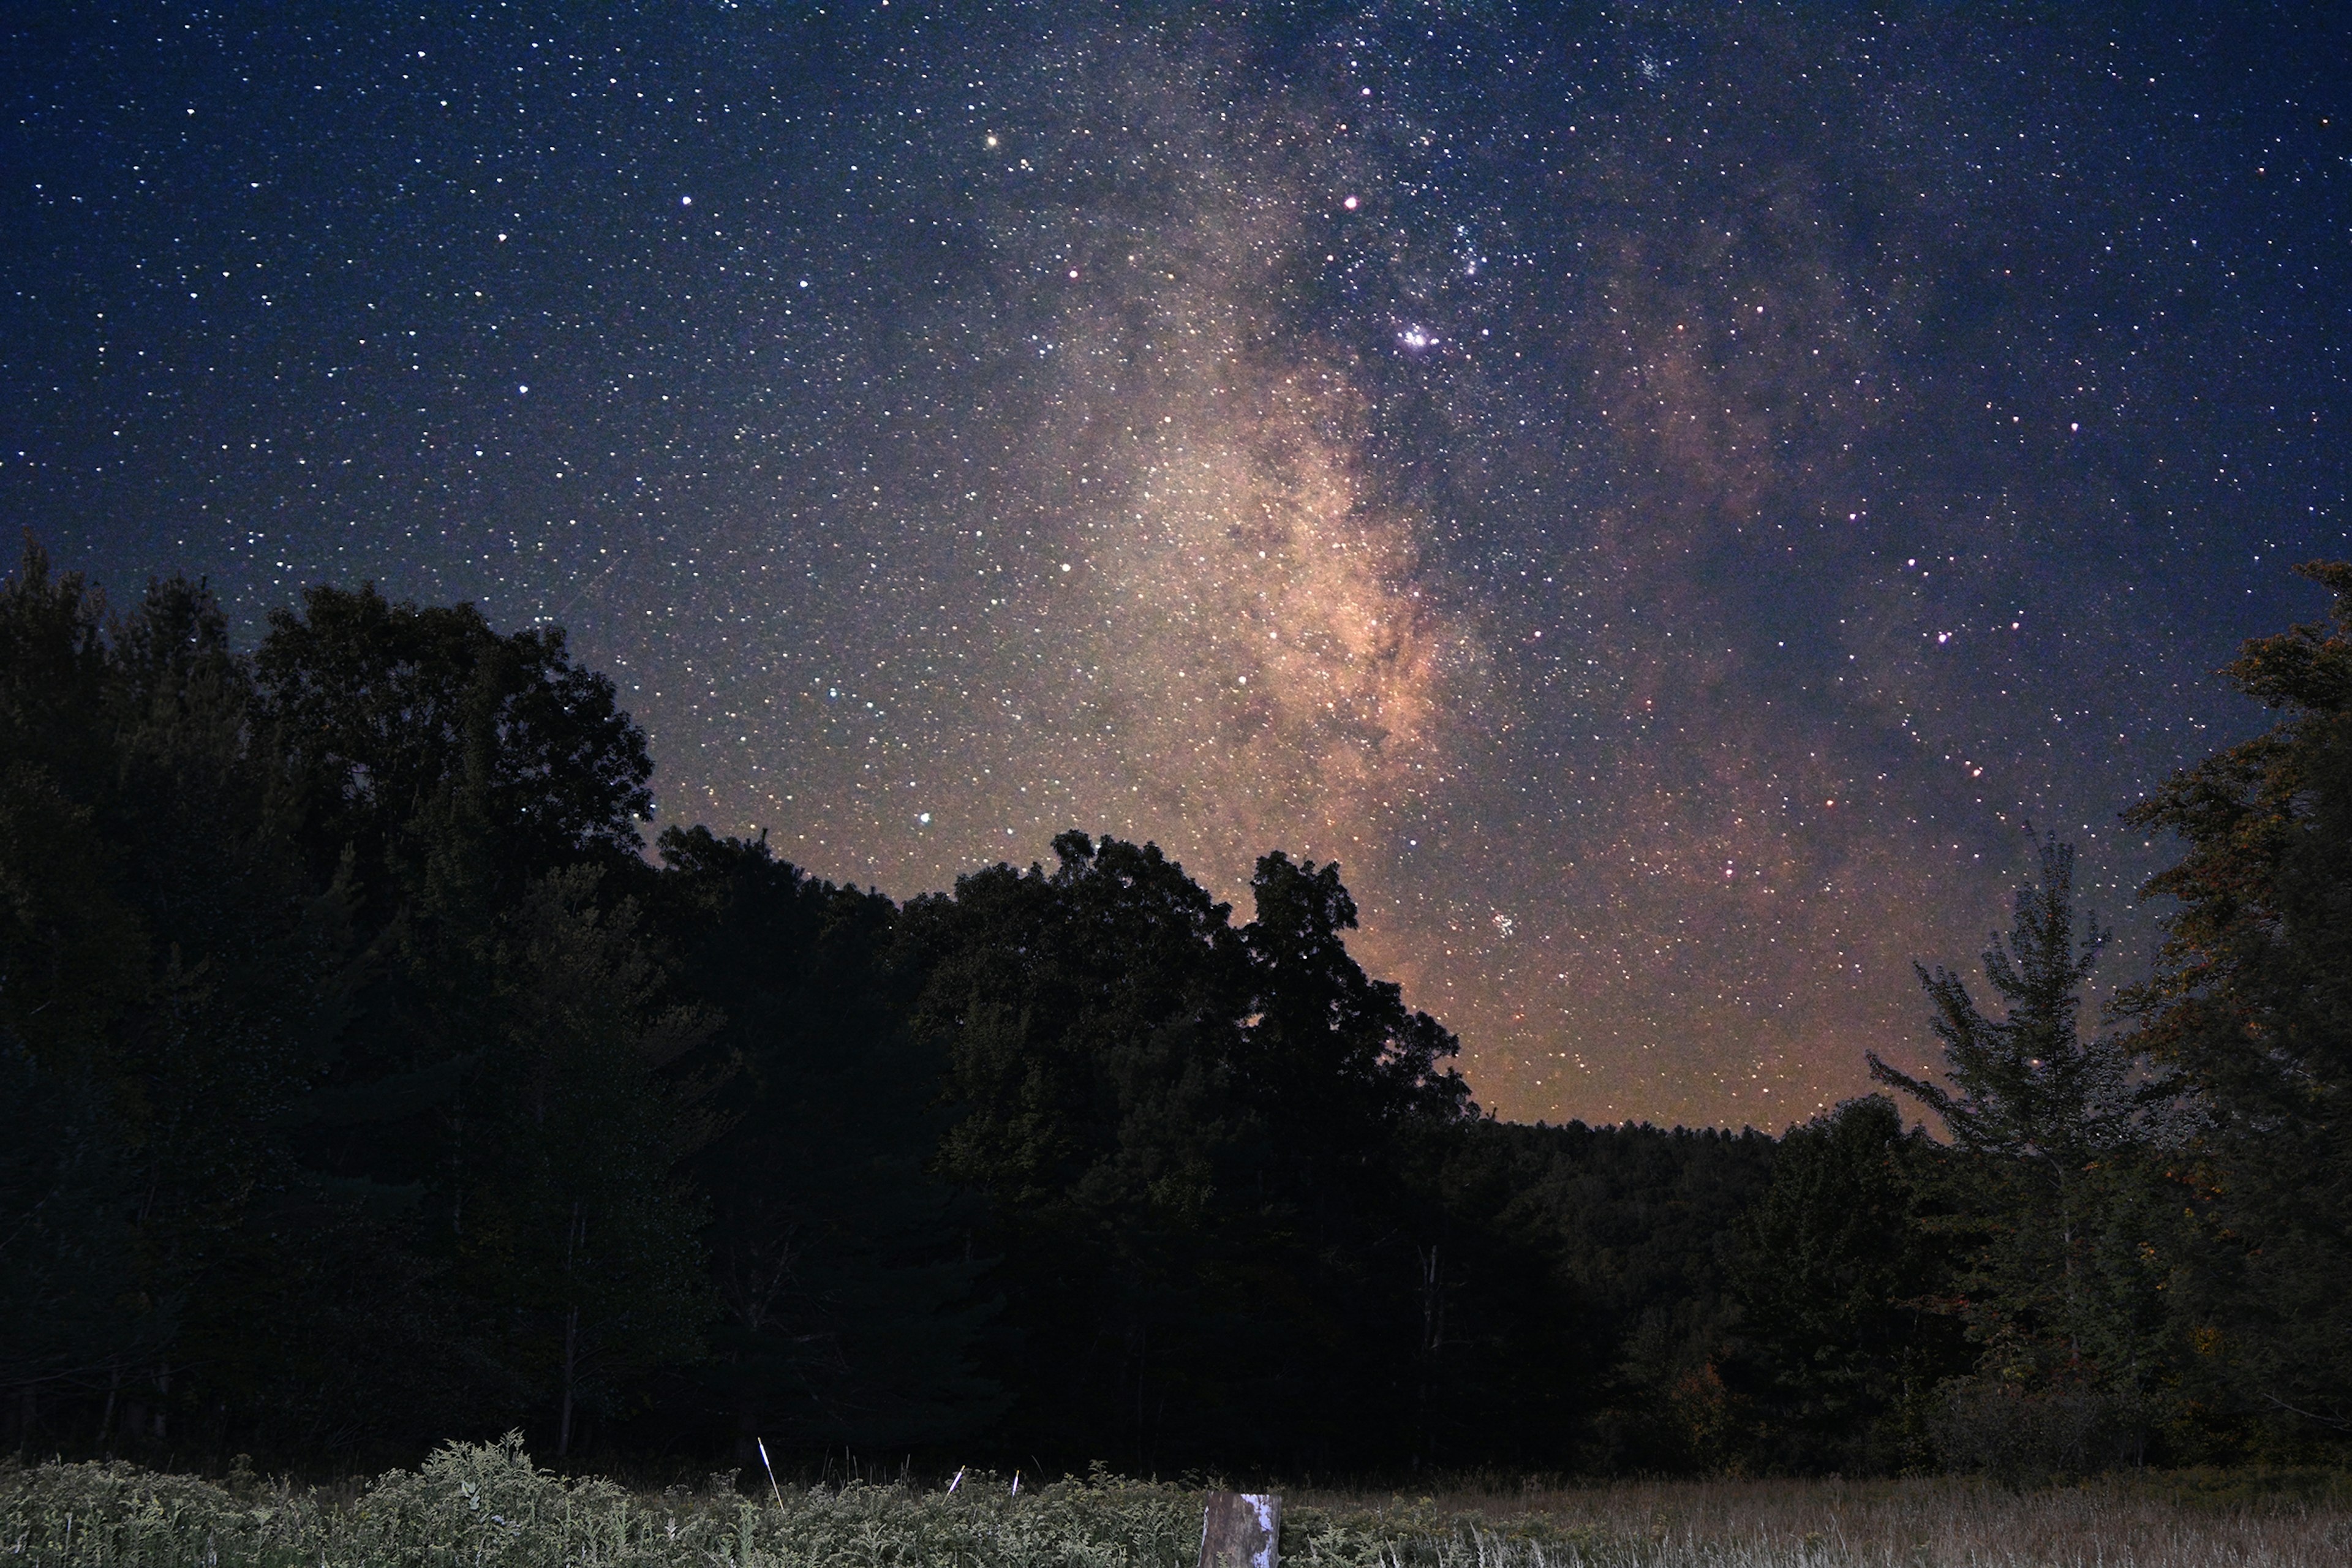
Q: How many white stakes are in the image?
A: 3